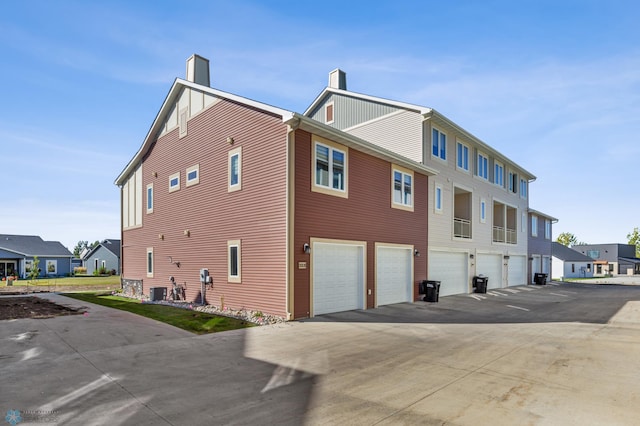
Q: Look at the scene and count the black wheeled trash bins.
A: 3